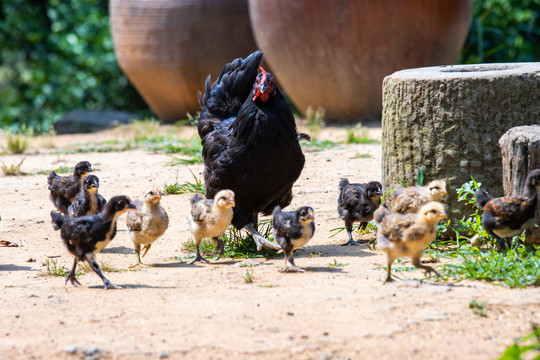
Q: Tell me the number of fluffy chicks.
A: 10